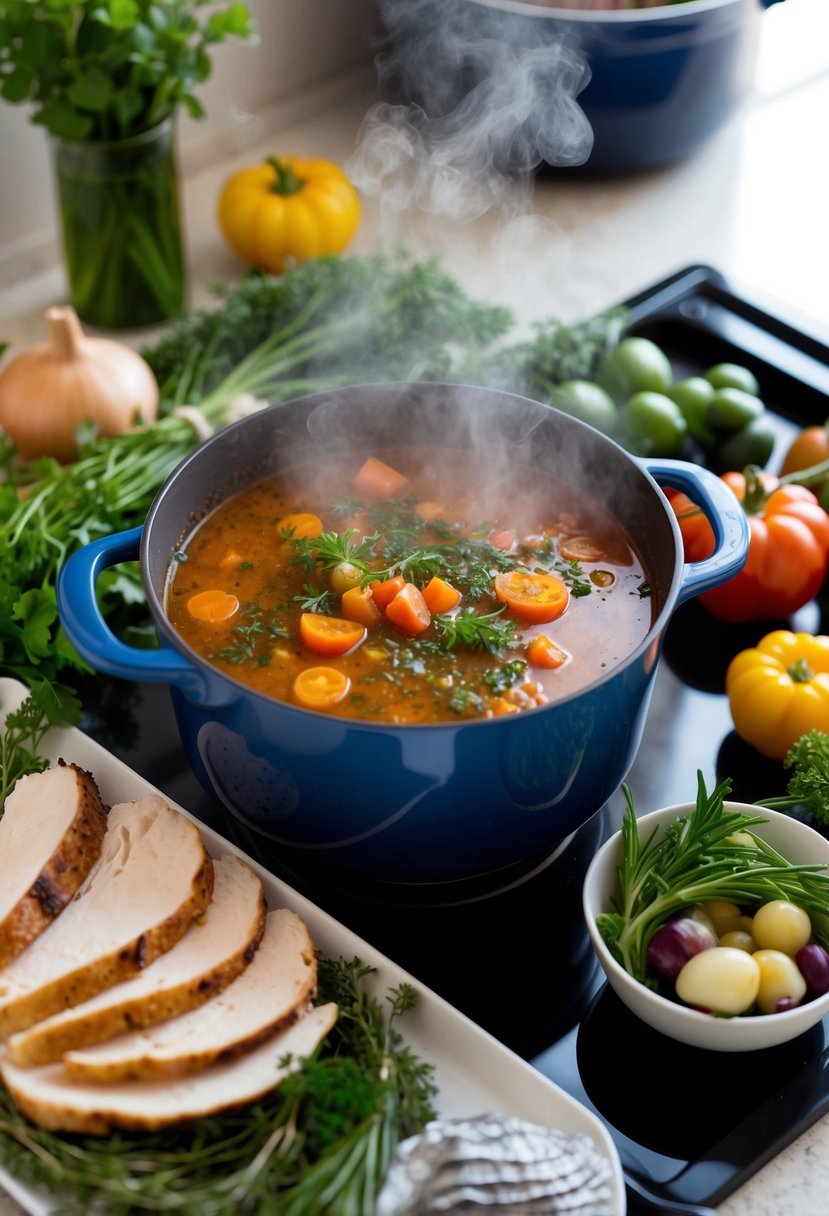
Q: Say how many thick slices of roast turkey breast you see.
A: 5